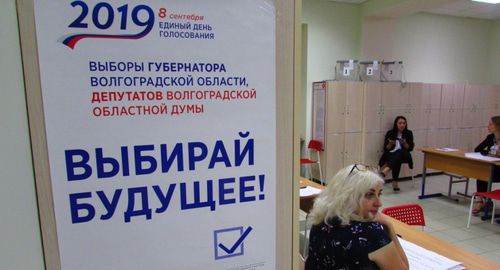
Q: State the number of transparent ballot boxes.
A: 3